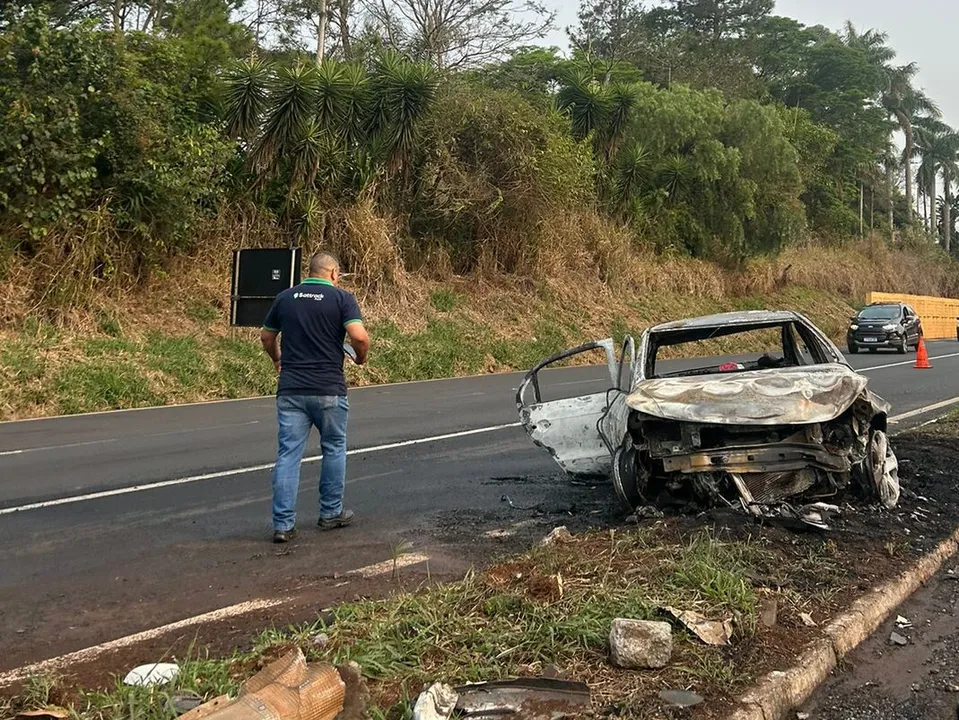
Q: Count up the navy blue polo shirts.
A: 1